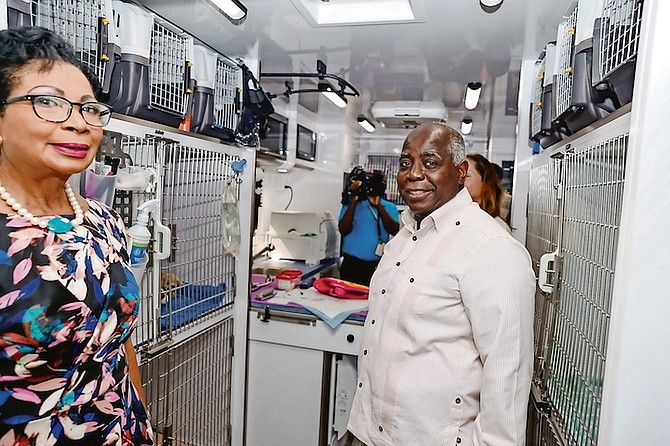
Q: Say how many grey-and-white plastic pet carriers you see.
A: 6